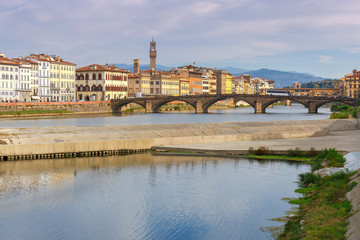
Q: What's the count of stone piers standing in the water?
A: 4